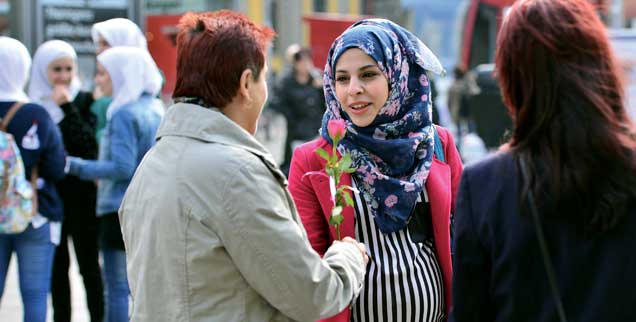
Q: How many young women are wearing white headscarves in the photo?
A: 4